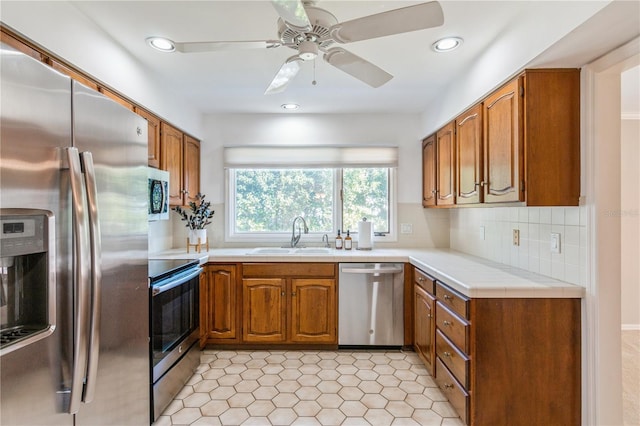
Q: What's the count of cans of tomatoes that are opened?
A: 0